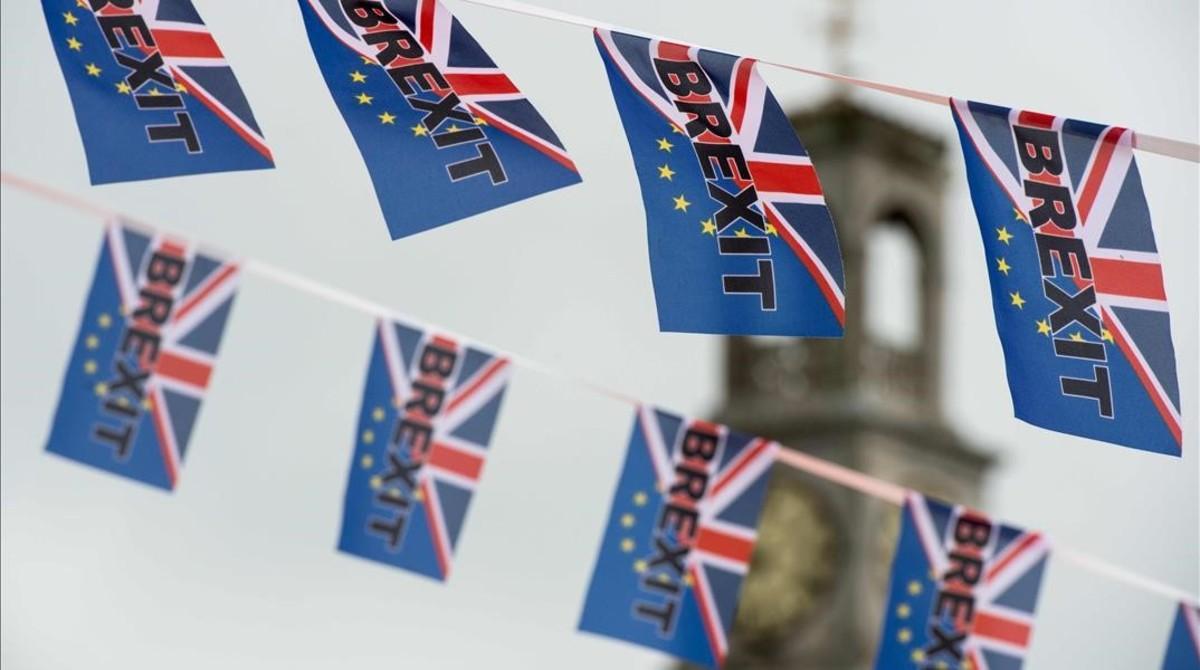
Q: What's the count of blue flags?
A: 9